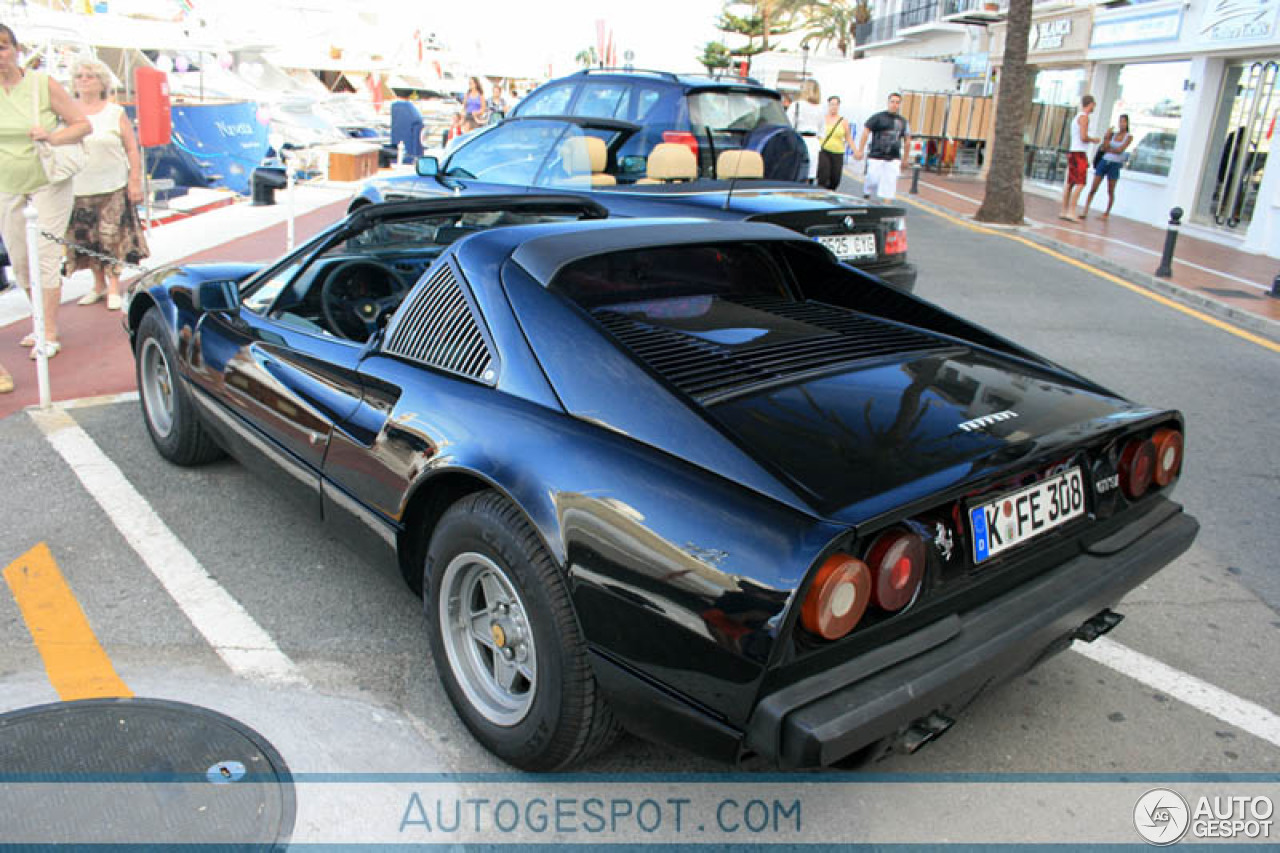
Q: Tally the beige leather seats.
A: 3